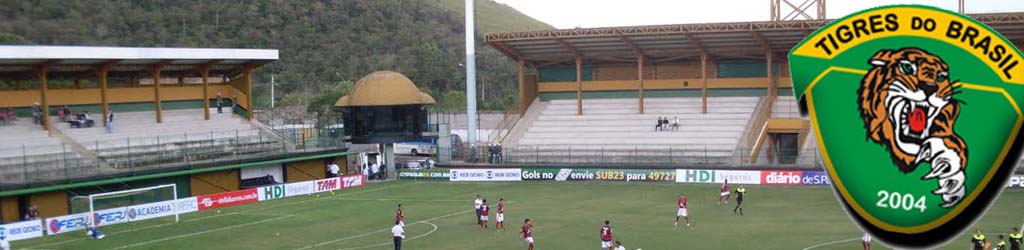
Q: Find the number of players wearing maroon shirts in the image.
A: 7